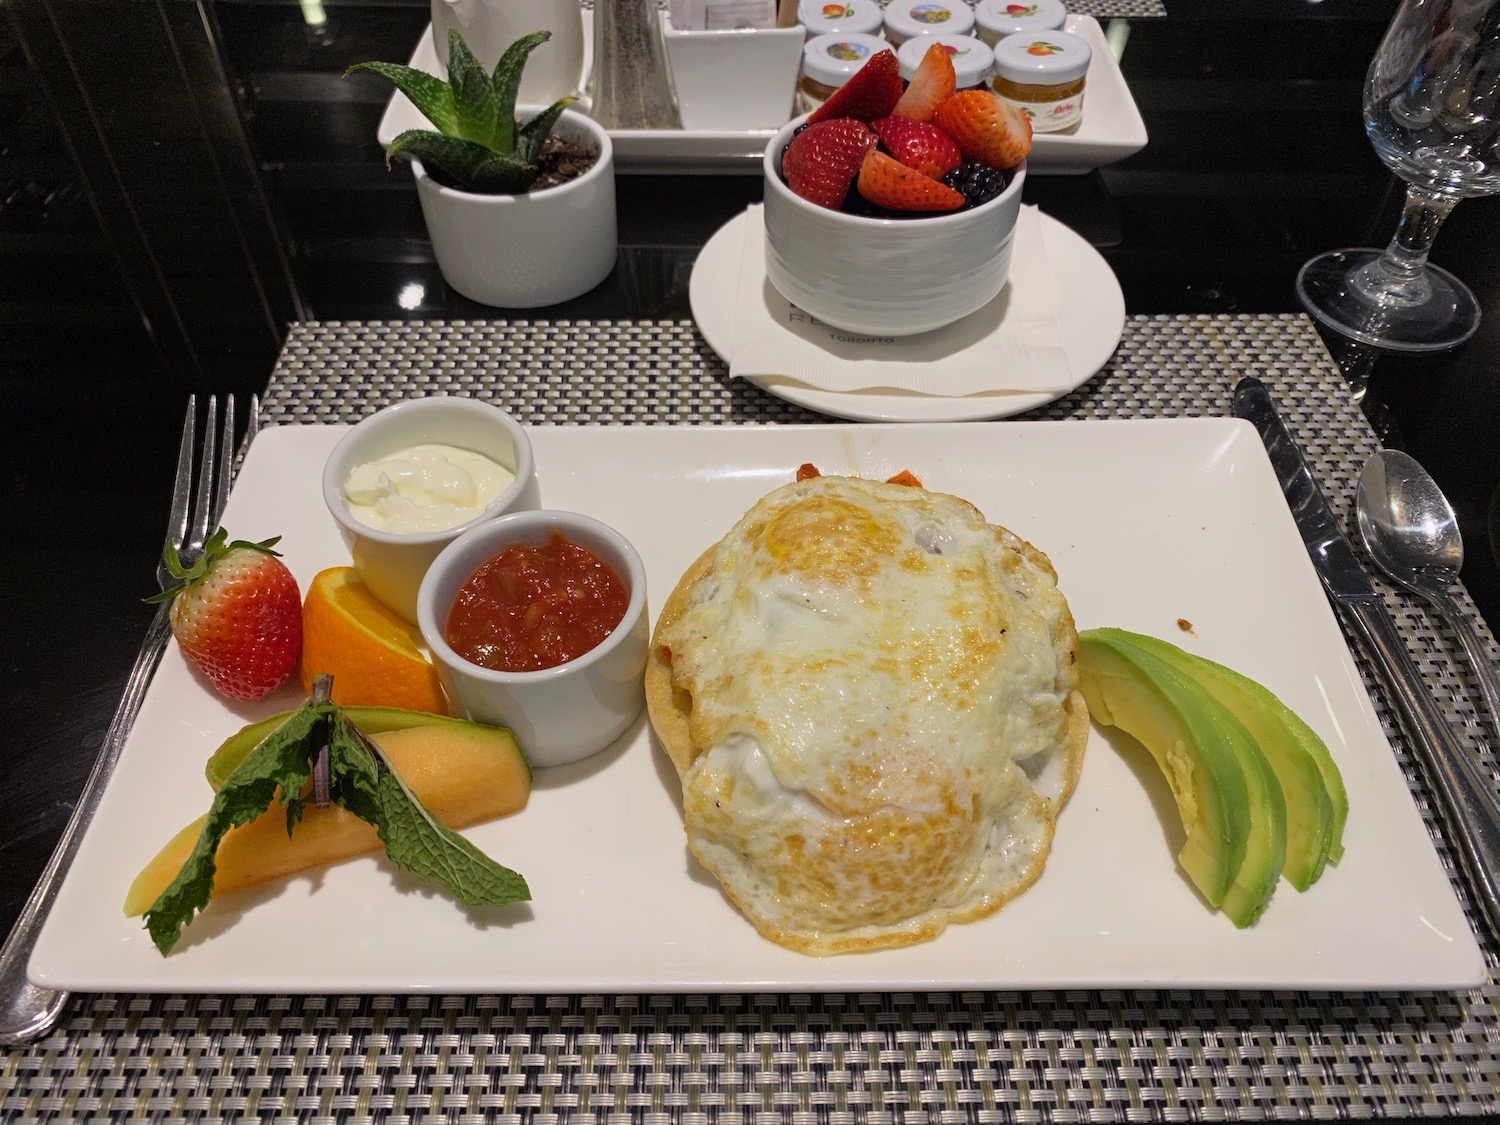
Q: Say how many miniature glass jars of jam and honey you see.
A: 6